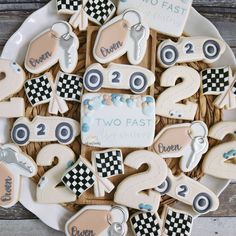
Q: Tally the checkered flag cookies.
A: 5